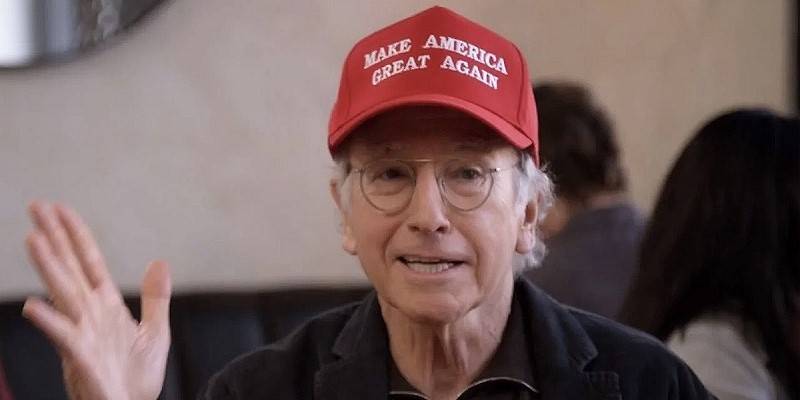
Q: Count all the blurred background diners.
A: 2